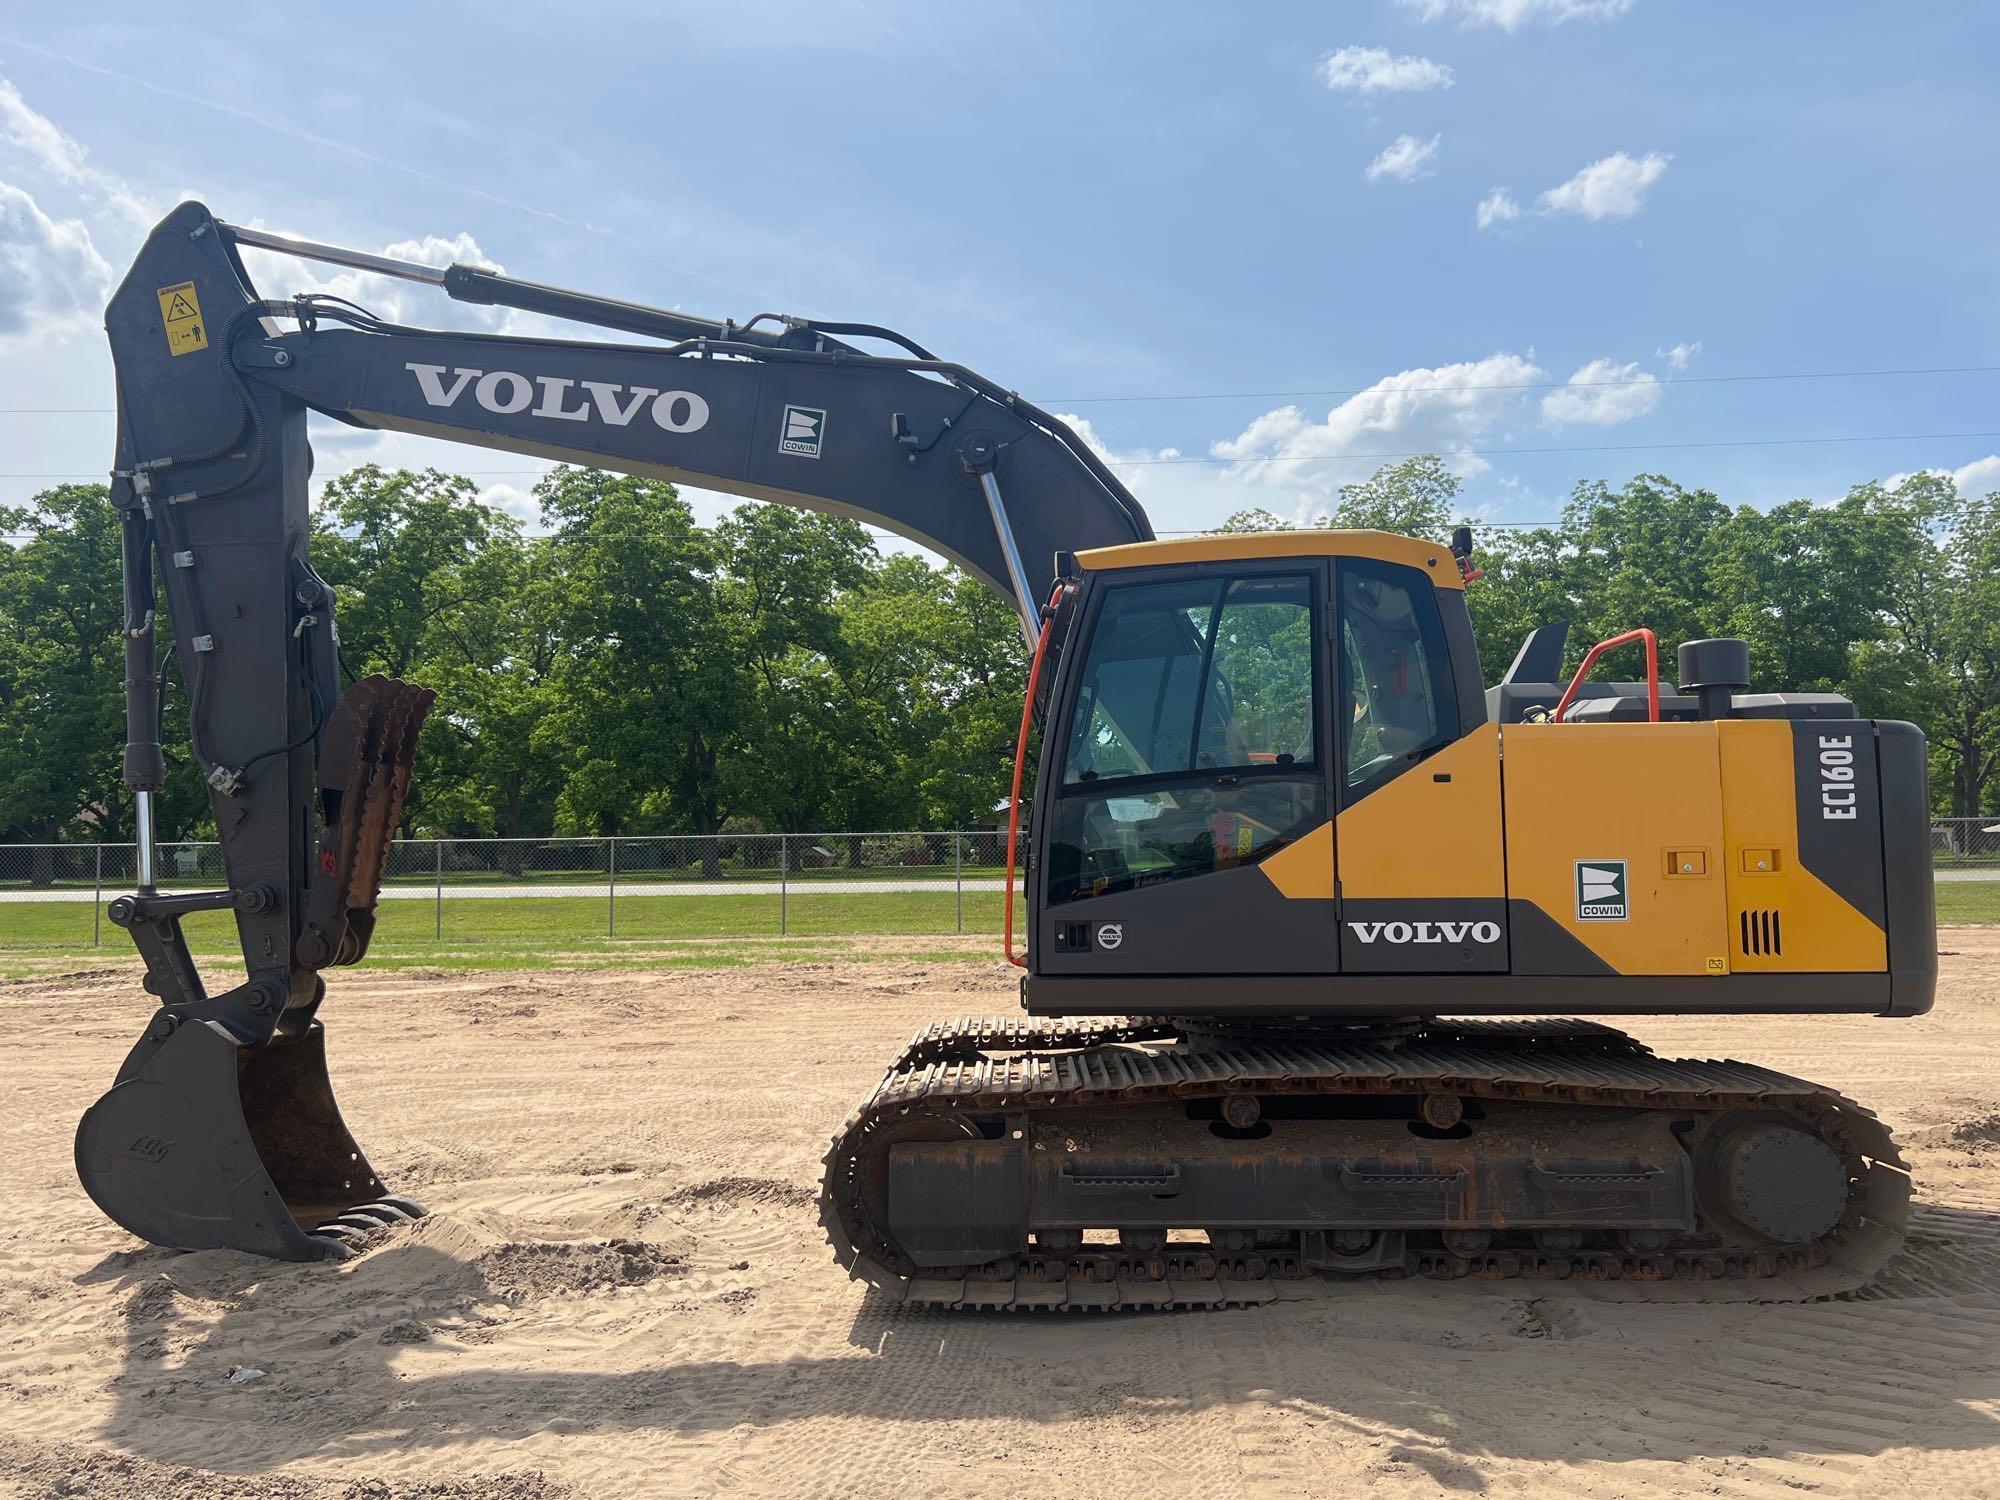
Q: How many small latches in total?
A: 2